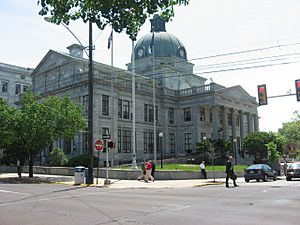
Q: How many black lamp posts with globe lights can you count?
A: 3